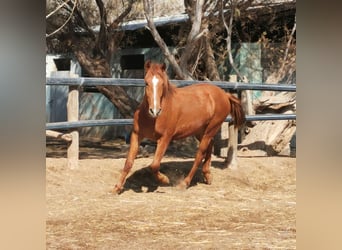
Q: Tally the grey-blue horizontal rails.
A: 2